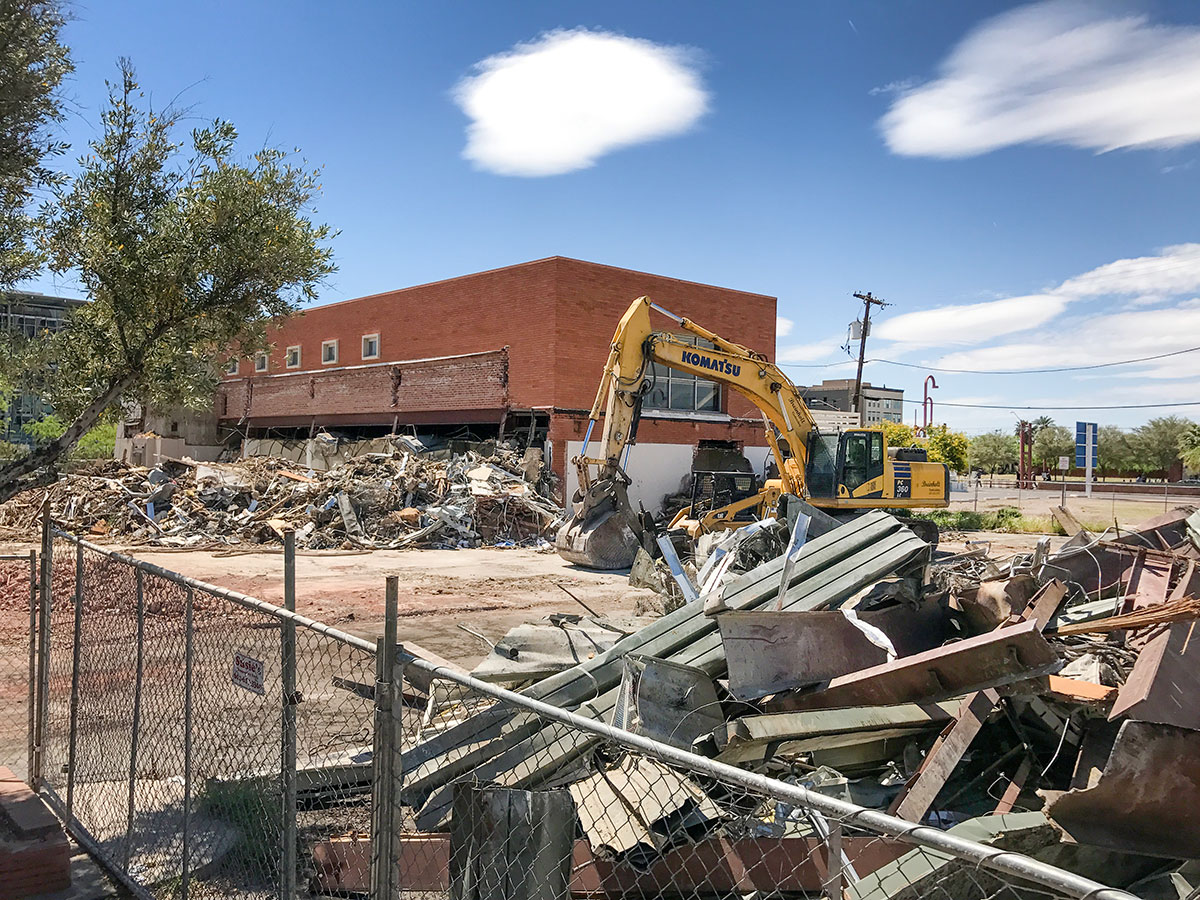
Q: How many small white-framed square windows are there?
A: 5